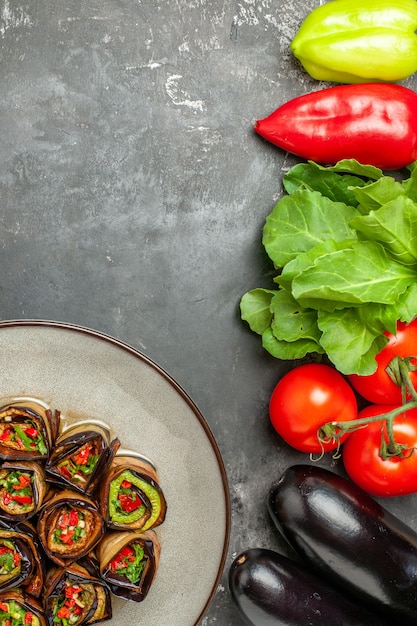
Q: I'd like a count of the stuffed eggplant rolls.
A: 9